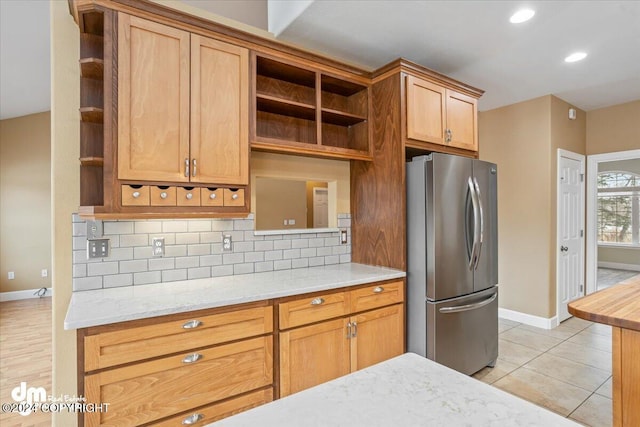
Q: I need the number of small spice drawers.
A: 5